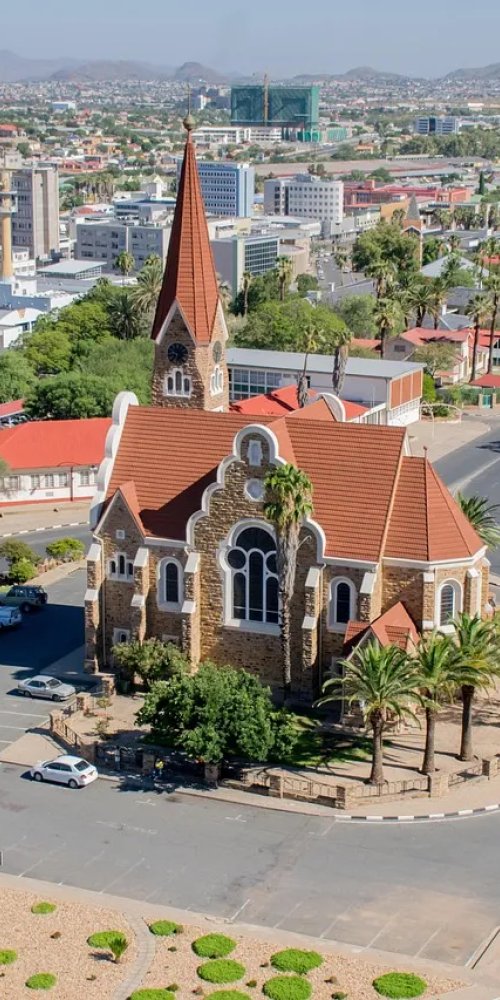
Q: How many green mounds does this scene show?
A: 12